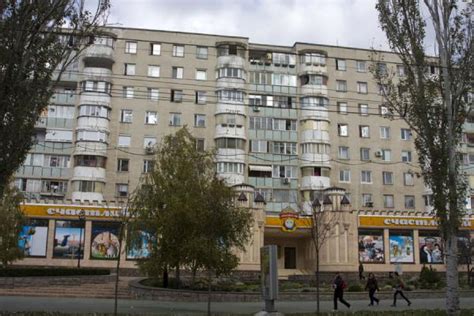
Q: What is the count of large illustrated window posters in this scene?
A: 7